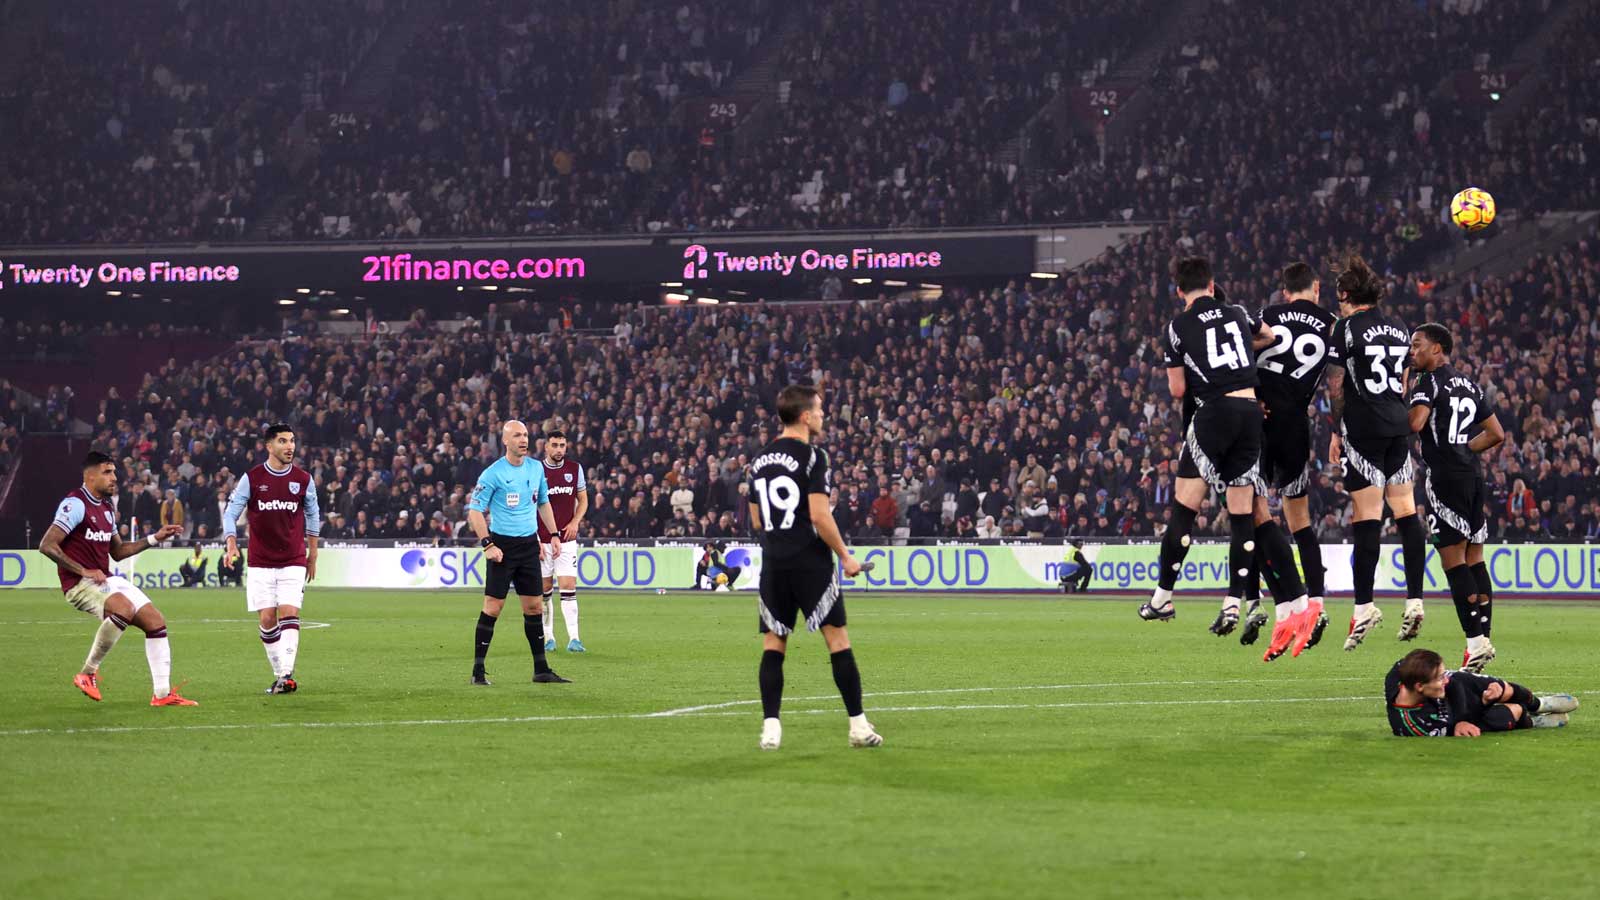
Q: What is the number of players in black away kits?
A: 7